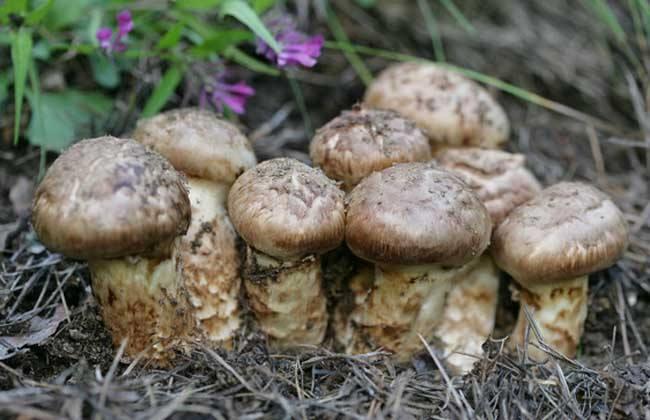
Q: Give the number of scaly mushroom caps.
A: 8